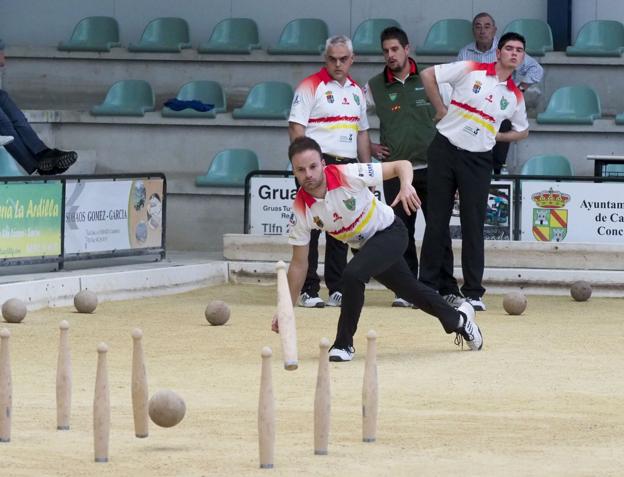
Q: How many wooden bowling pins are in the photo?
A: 8